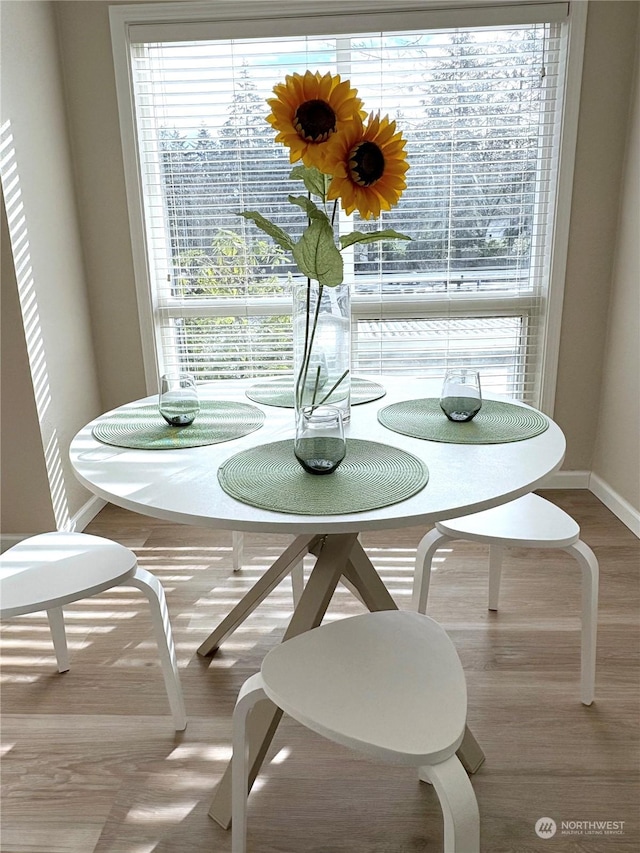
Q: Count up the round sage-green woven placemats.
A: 4